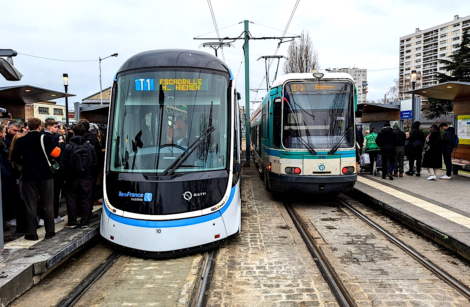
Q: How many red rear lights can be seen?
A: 2